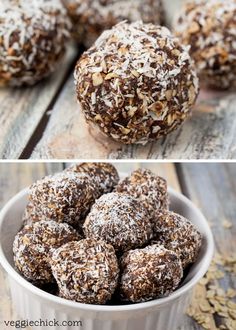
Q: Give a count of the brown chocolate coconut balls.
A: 12